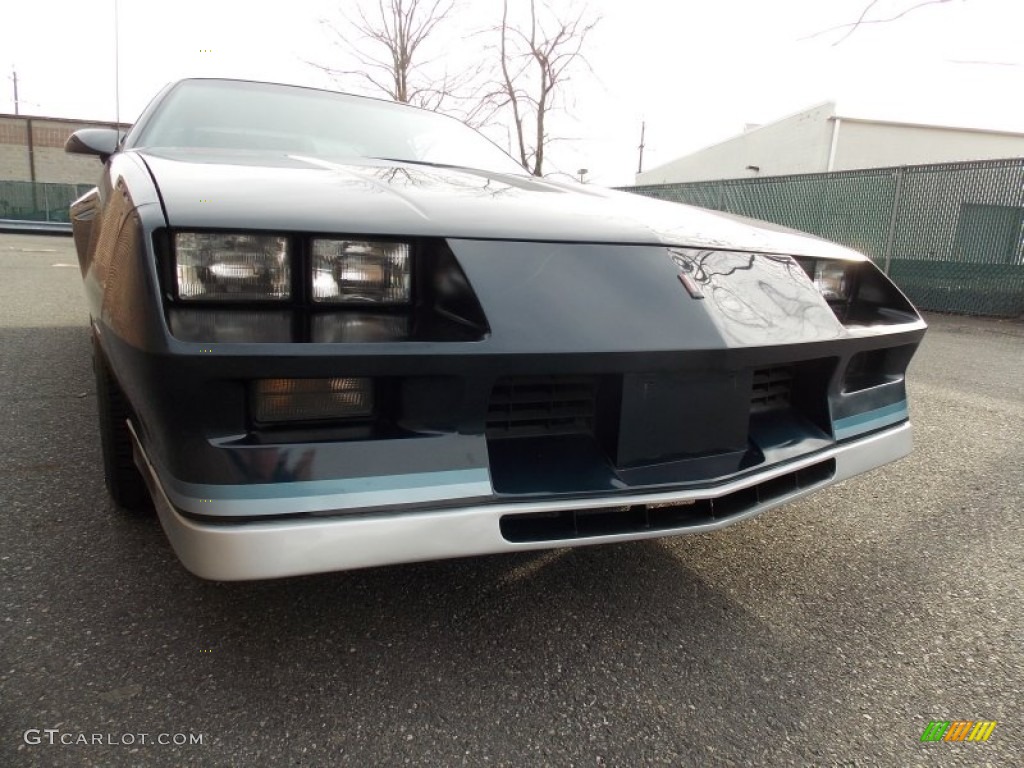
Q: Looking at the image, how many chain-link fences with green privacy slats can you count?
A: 2